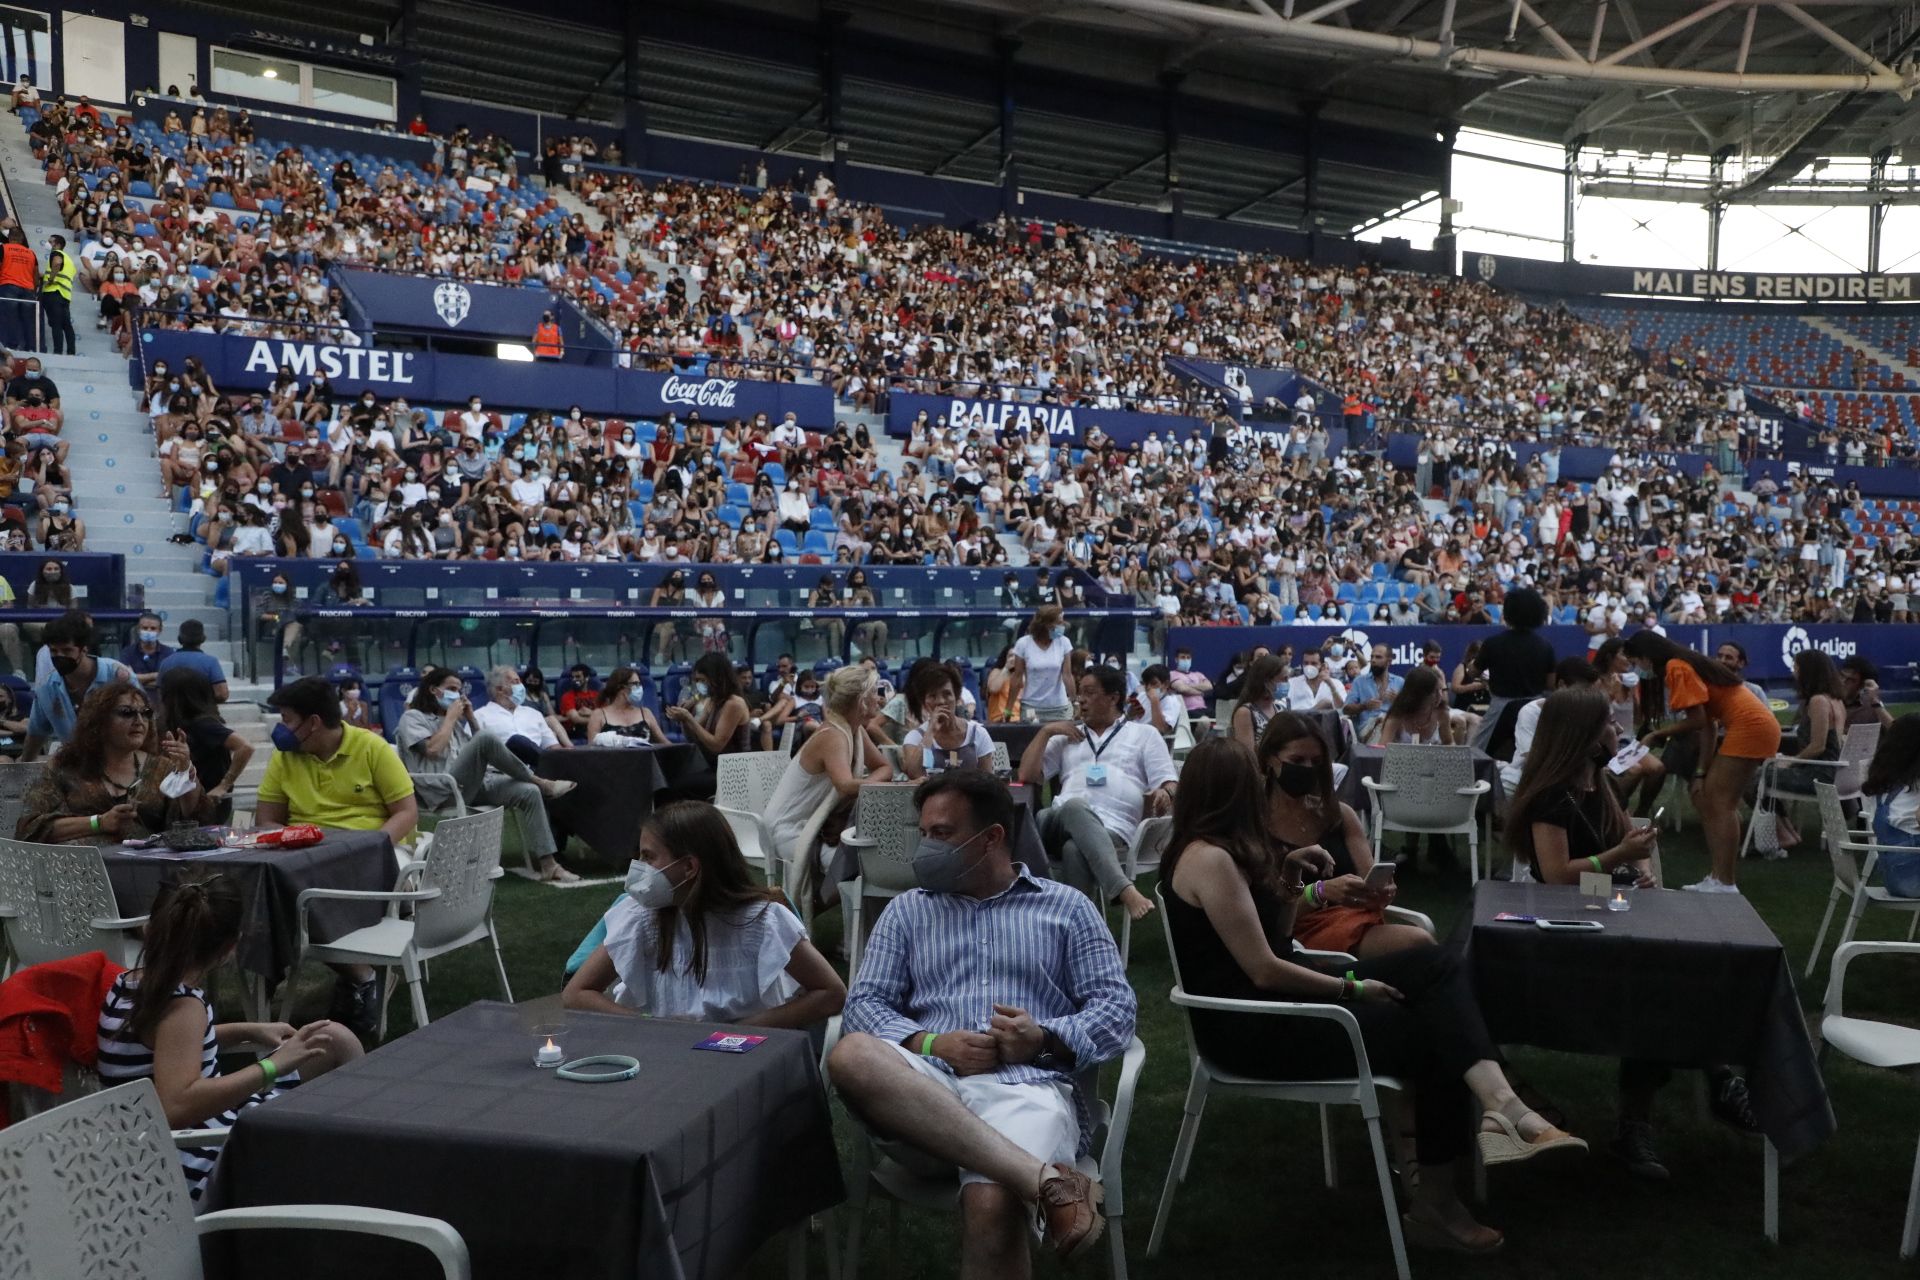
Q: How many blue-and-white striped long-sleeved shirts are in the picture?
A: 1